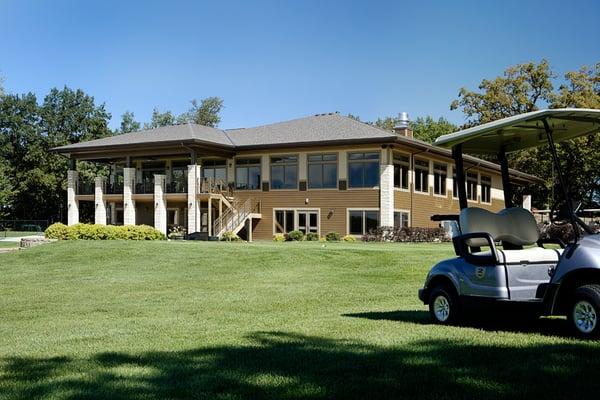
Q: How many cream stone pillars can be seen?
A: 6